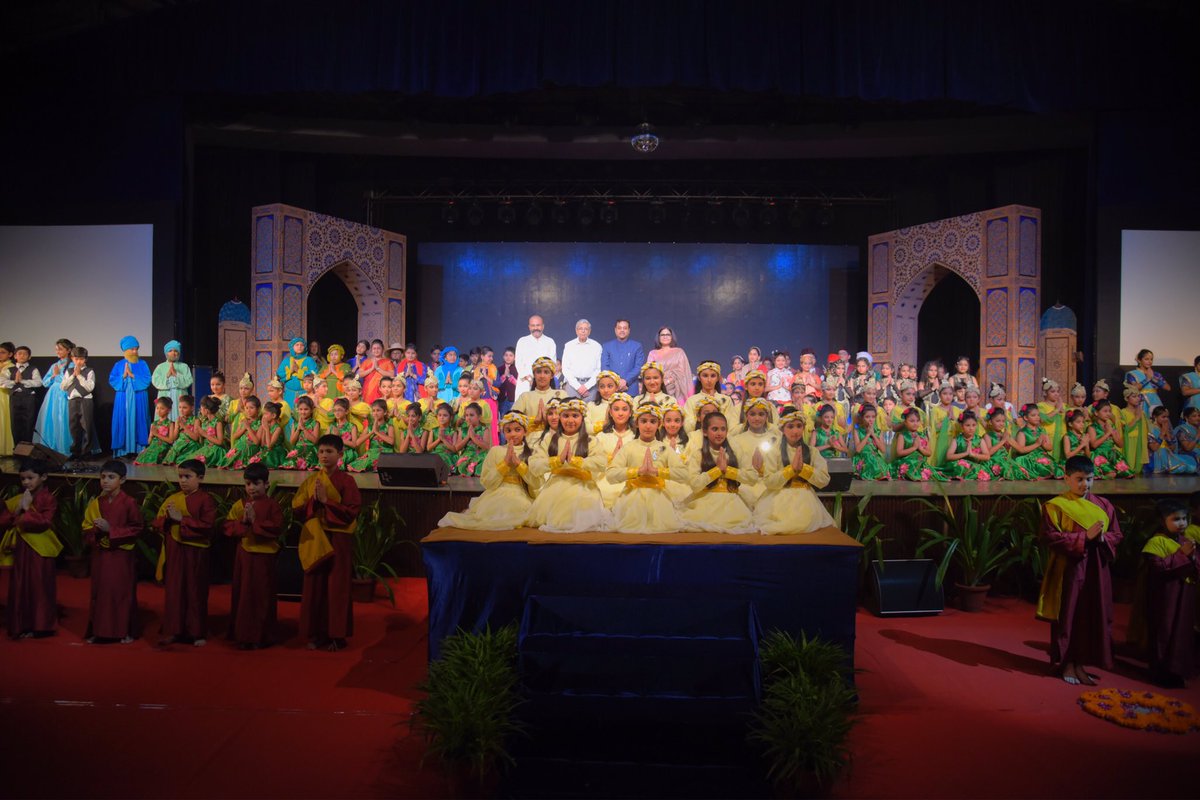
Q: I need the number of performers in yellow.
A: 15